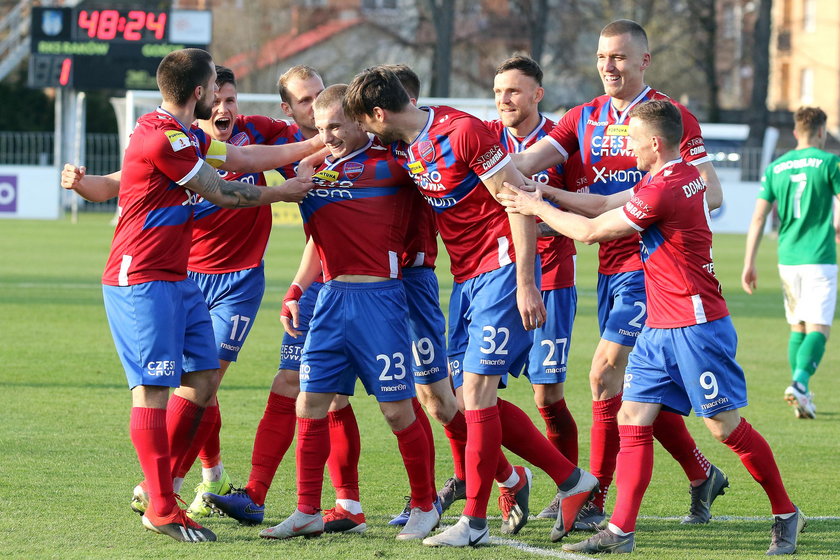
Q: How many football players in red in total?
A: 9